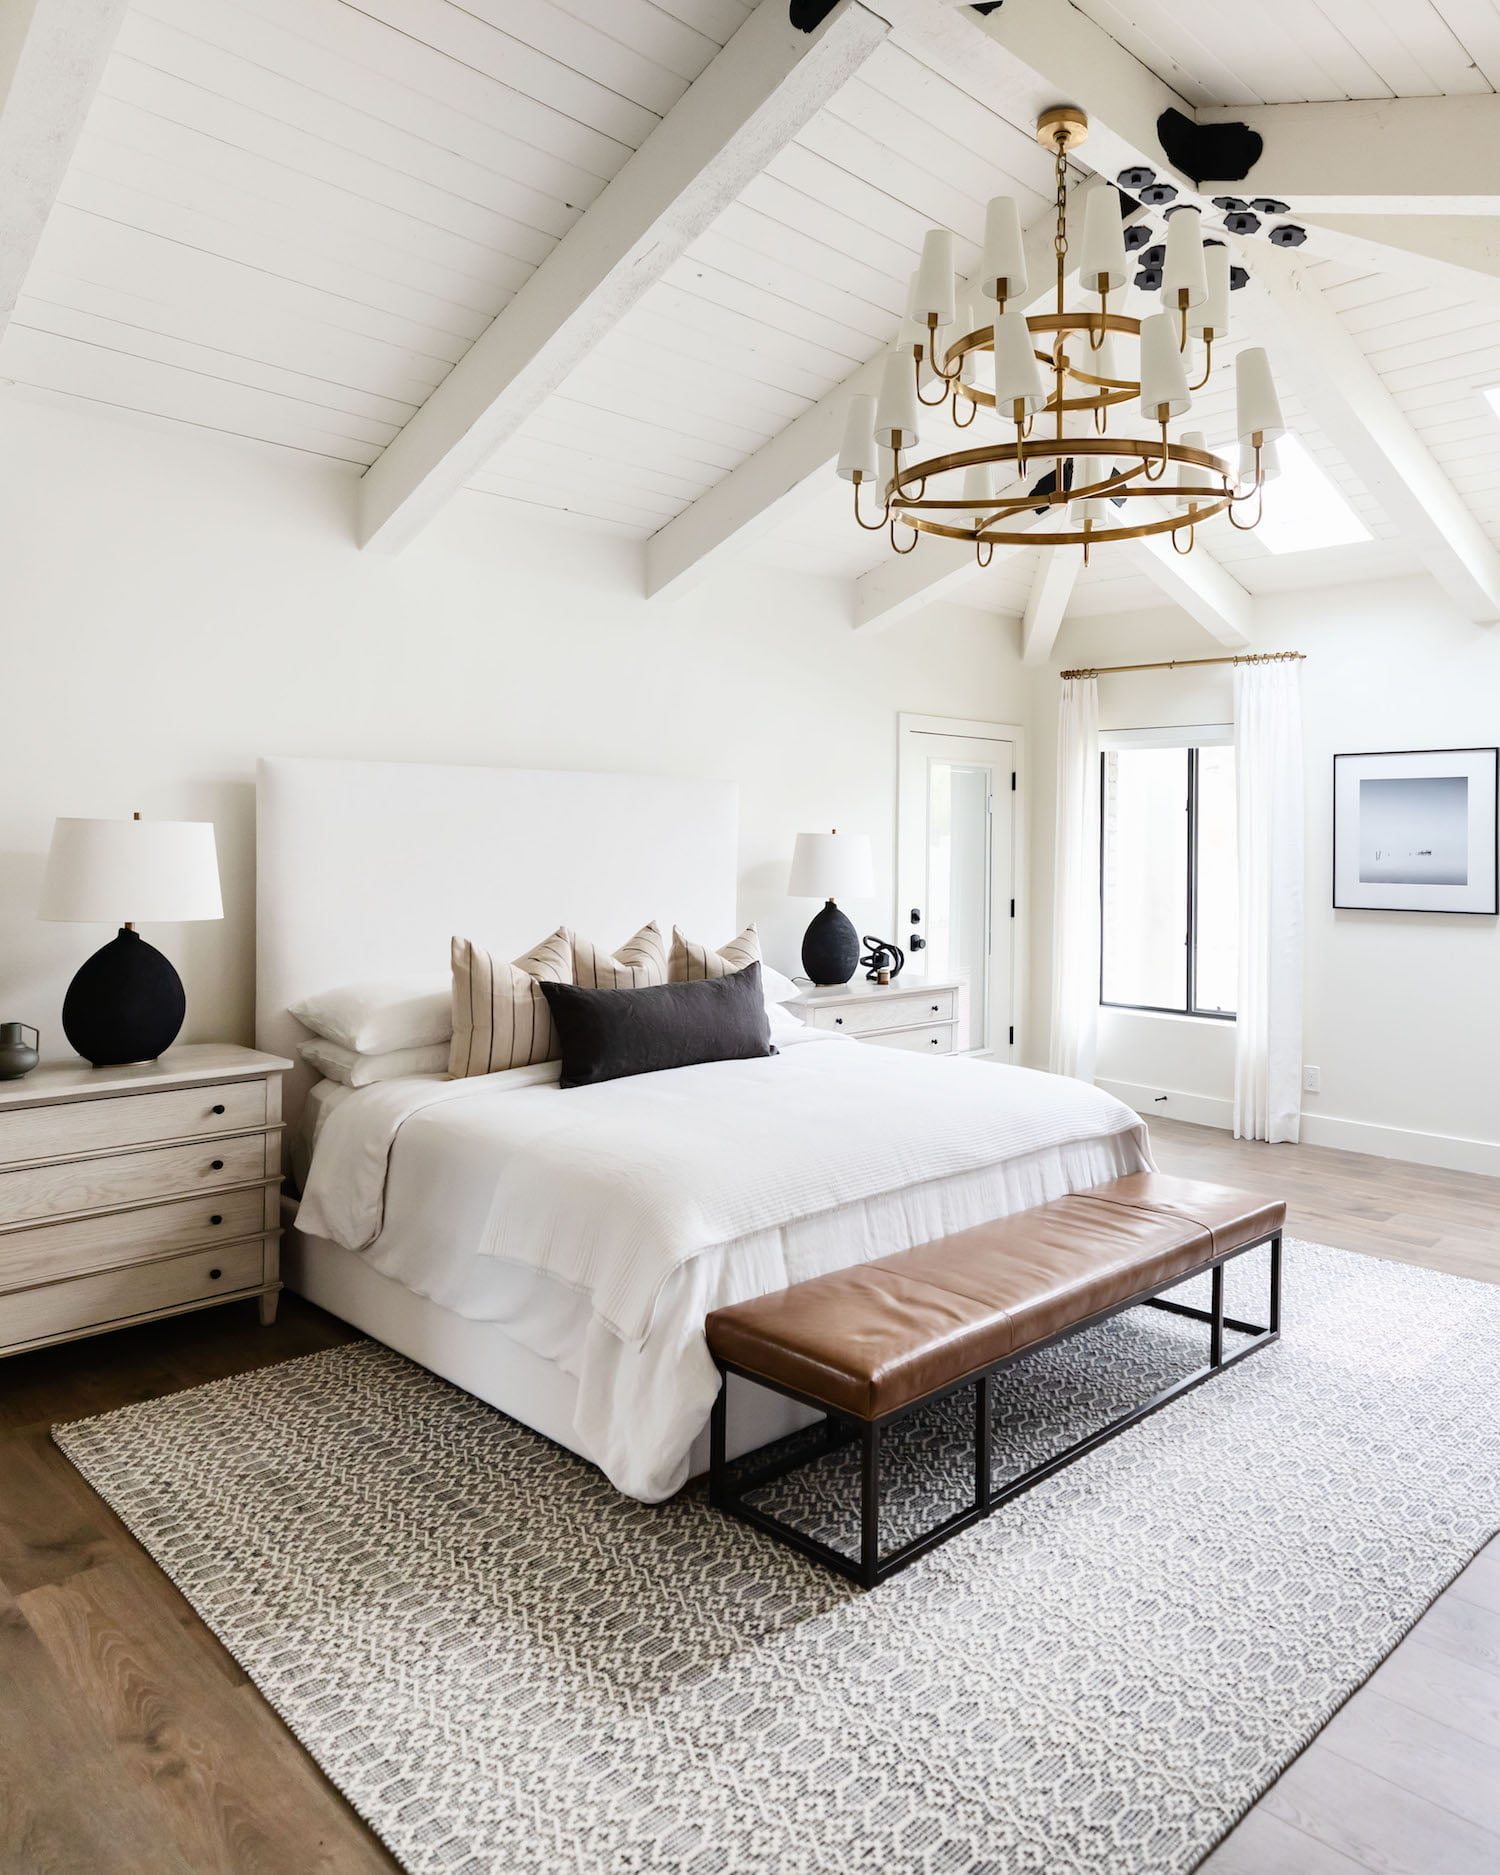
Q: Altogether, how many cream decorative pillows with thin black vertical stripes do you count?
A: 3